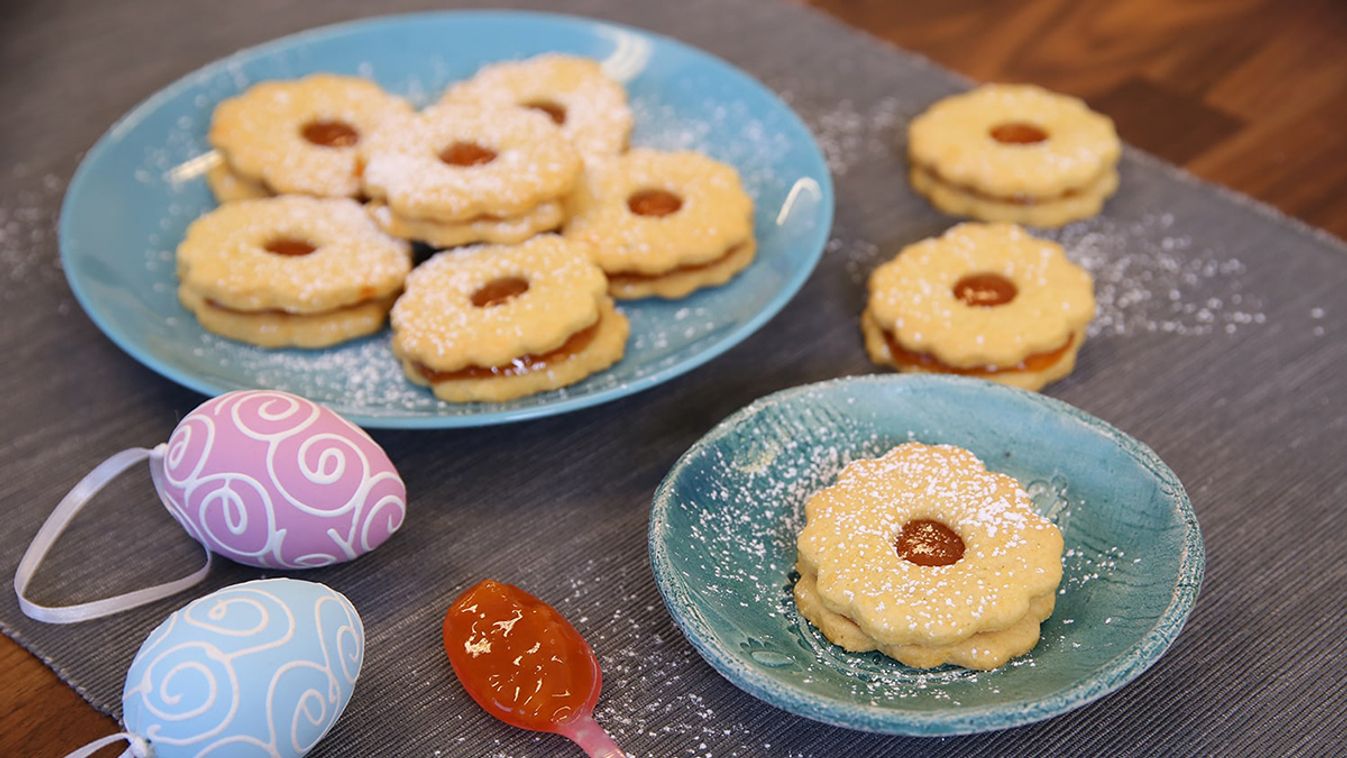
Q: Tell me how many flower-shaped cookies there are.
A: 9